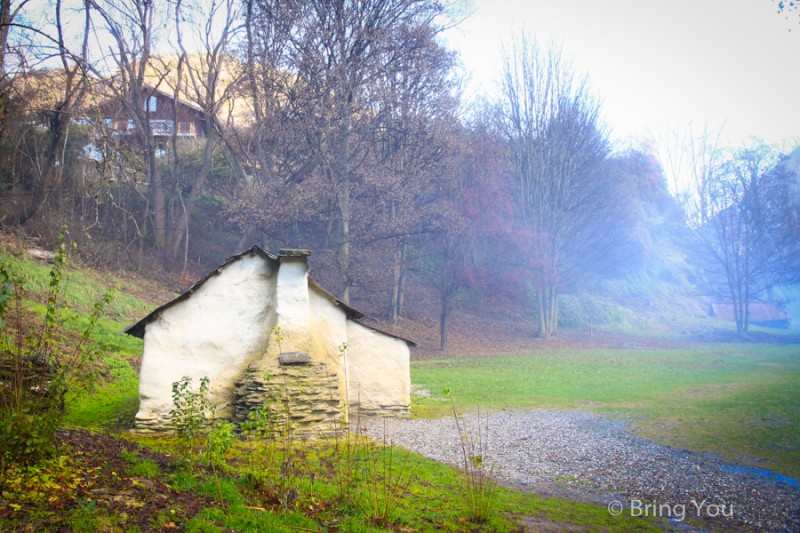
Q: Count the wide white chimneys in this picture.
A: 1